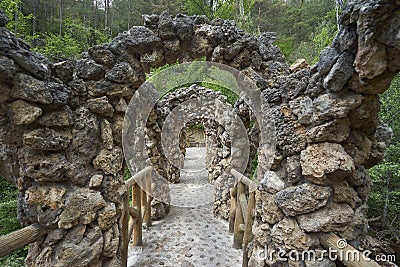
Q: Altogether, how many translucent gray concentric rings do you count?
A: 2